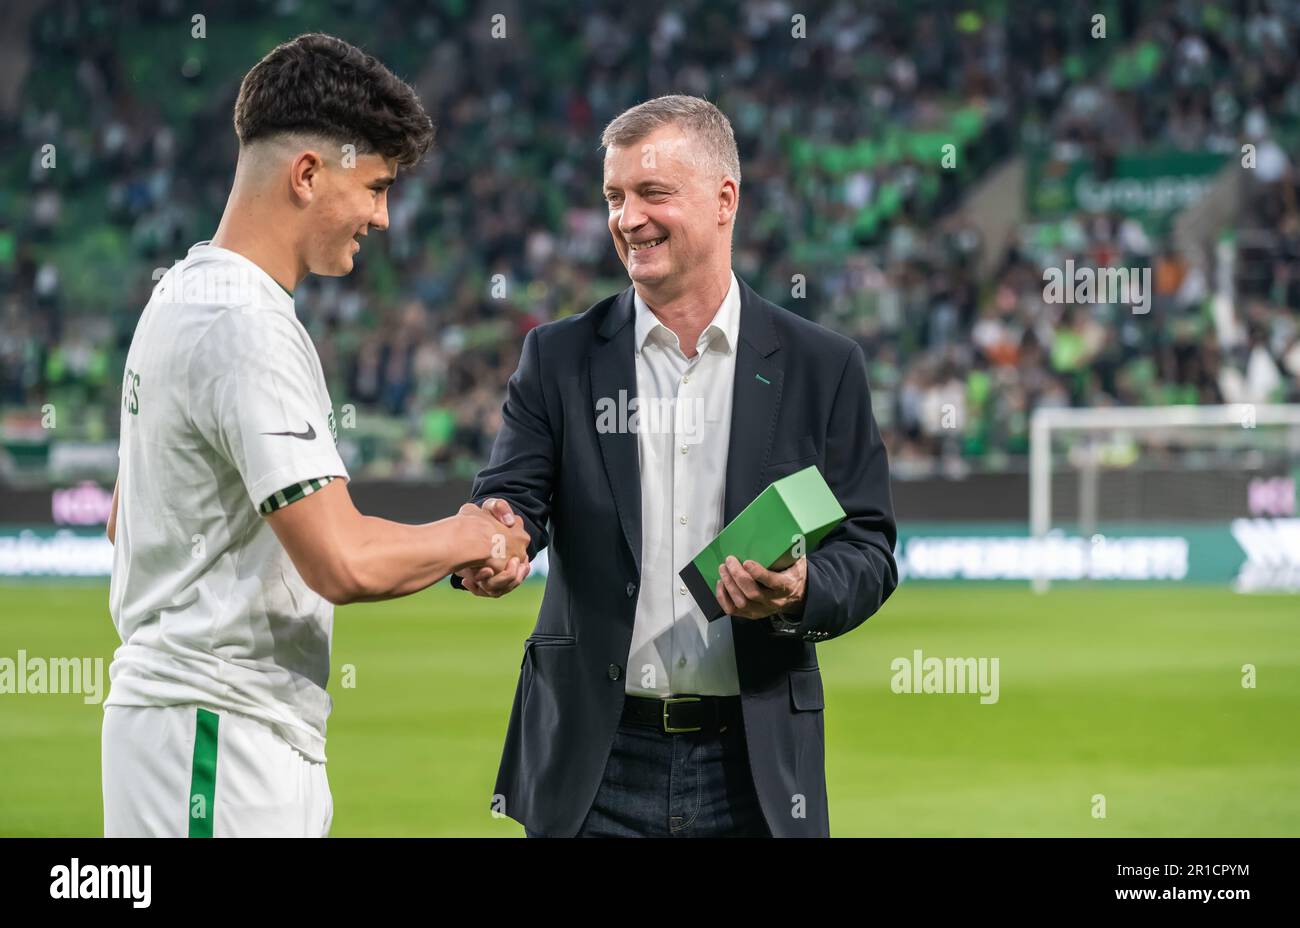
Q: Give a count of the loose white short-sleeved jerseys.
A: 1